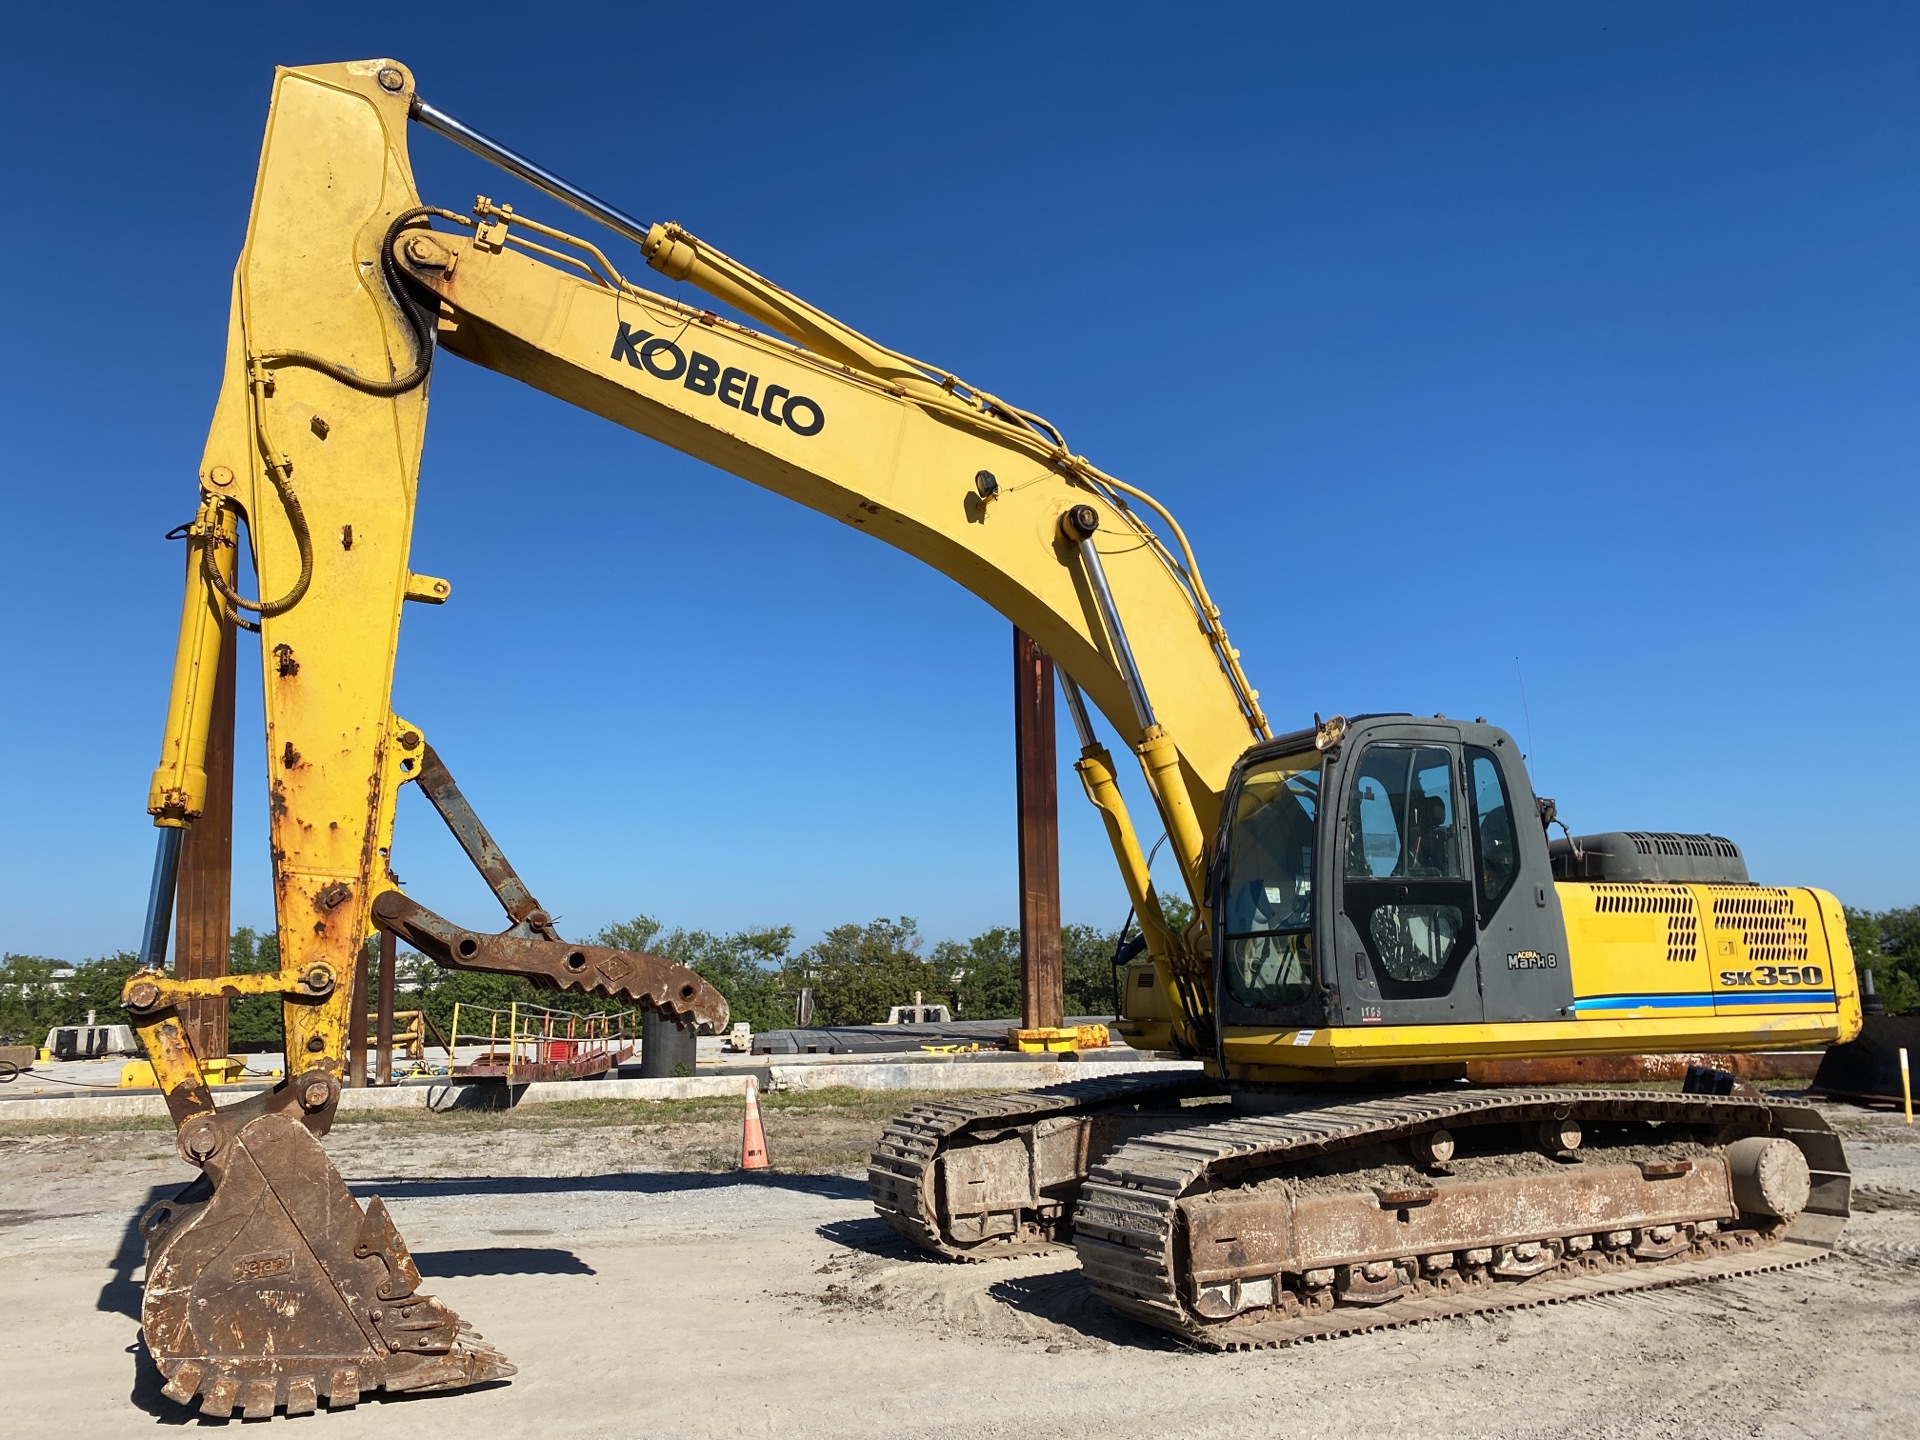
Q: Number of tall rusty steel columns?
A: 2